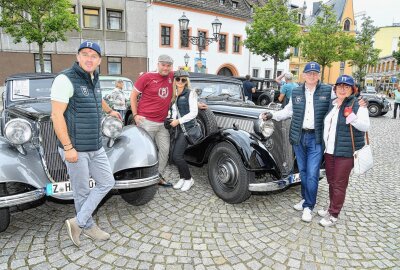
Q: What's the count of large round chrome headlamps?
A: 3